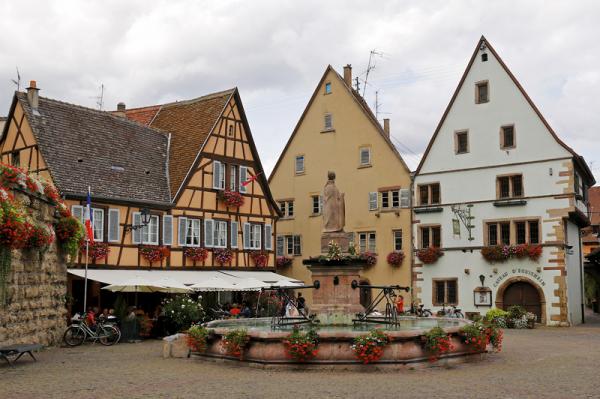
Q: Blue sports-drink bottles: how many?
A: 0